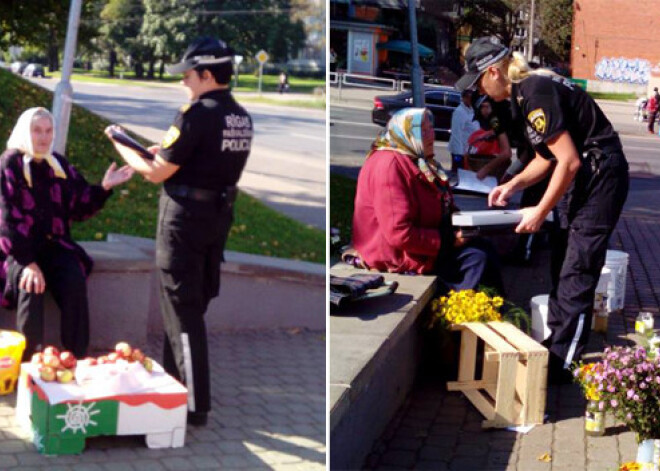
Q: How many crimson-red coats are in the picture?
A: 1